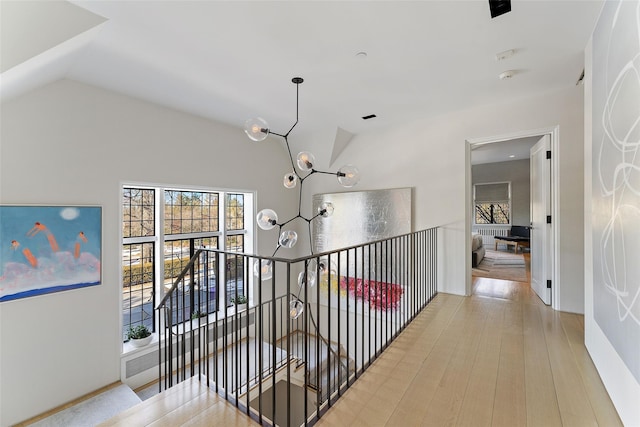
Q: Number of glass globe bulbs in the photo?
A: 11